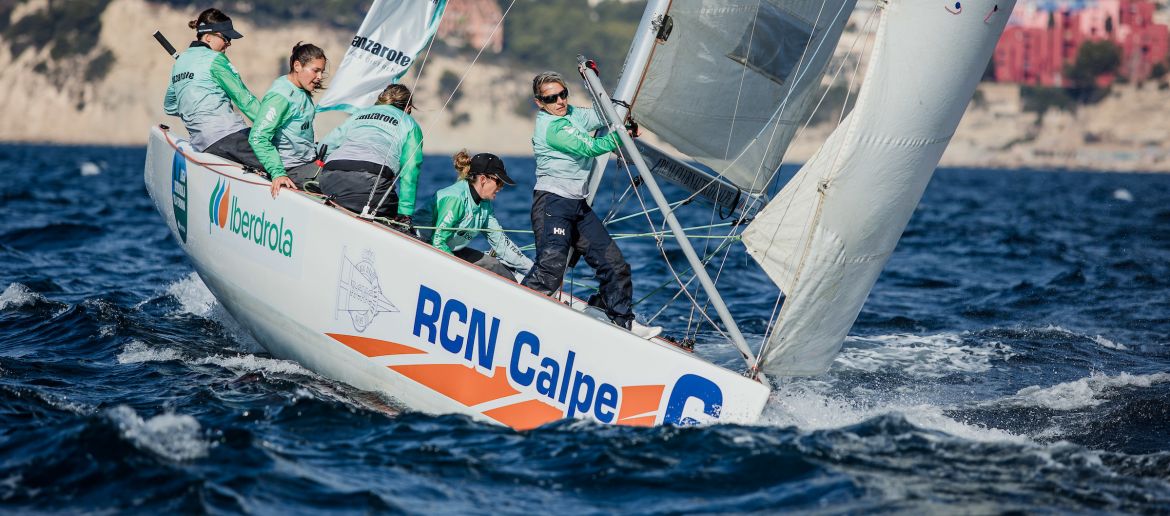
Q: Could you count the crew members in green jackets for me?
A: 5